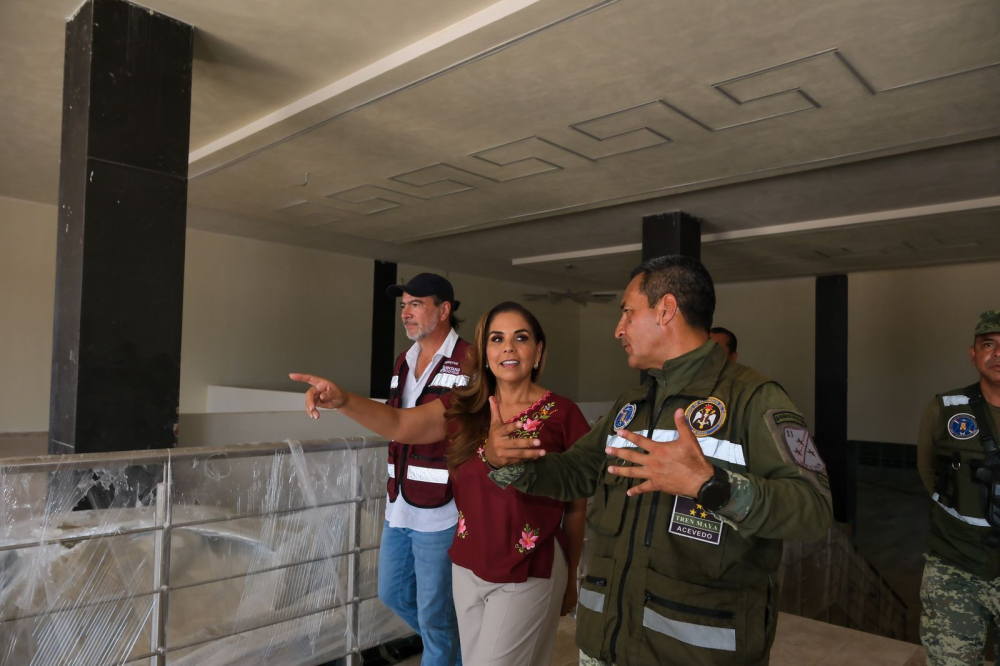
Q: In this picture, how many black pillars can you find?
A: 4